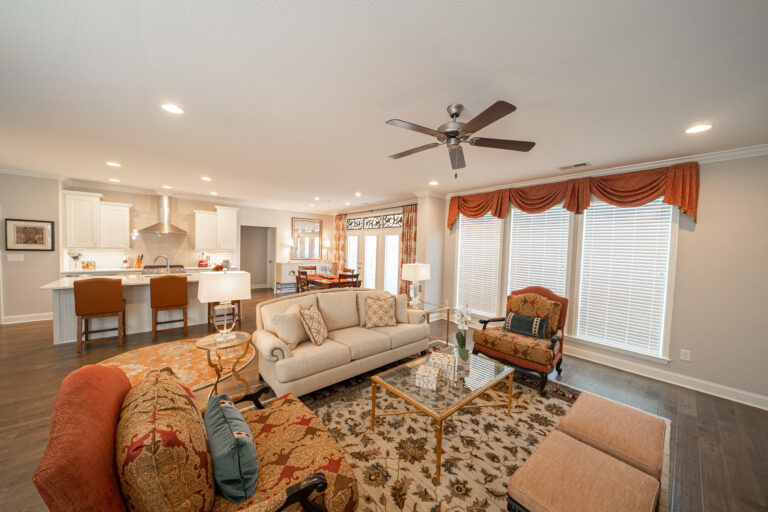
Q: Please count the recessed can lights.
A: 12